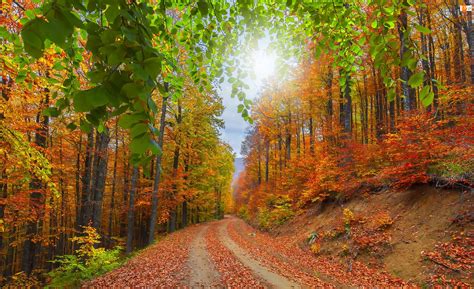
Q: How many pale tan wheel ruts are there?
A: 2